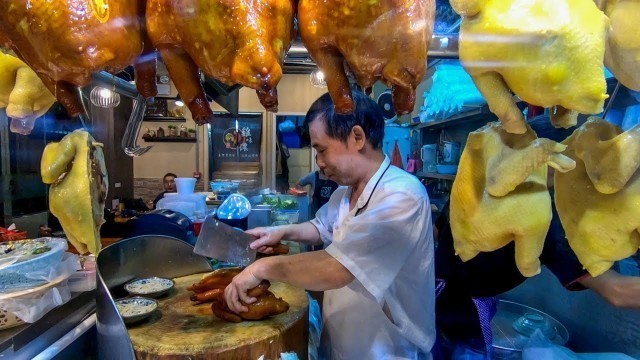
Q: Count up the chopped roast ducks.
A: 1